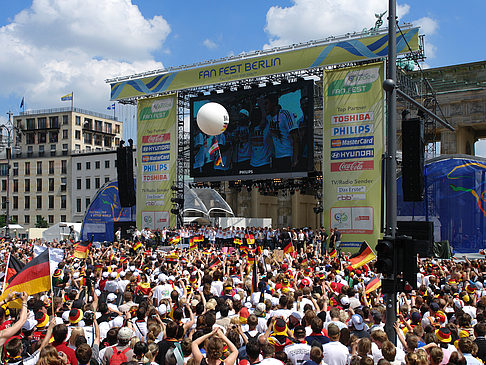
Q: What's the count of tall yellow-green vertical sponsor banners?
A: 2